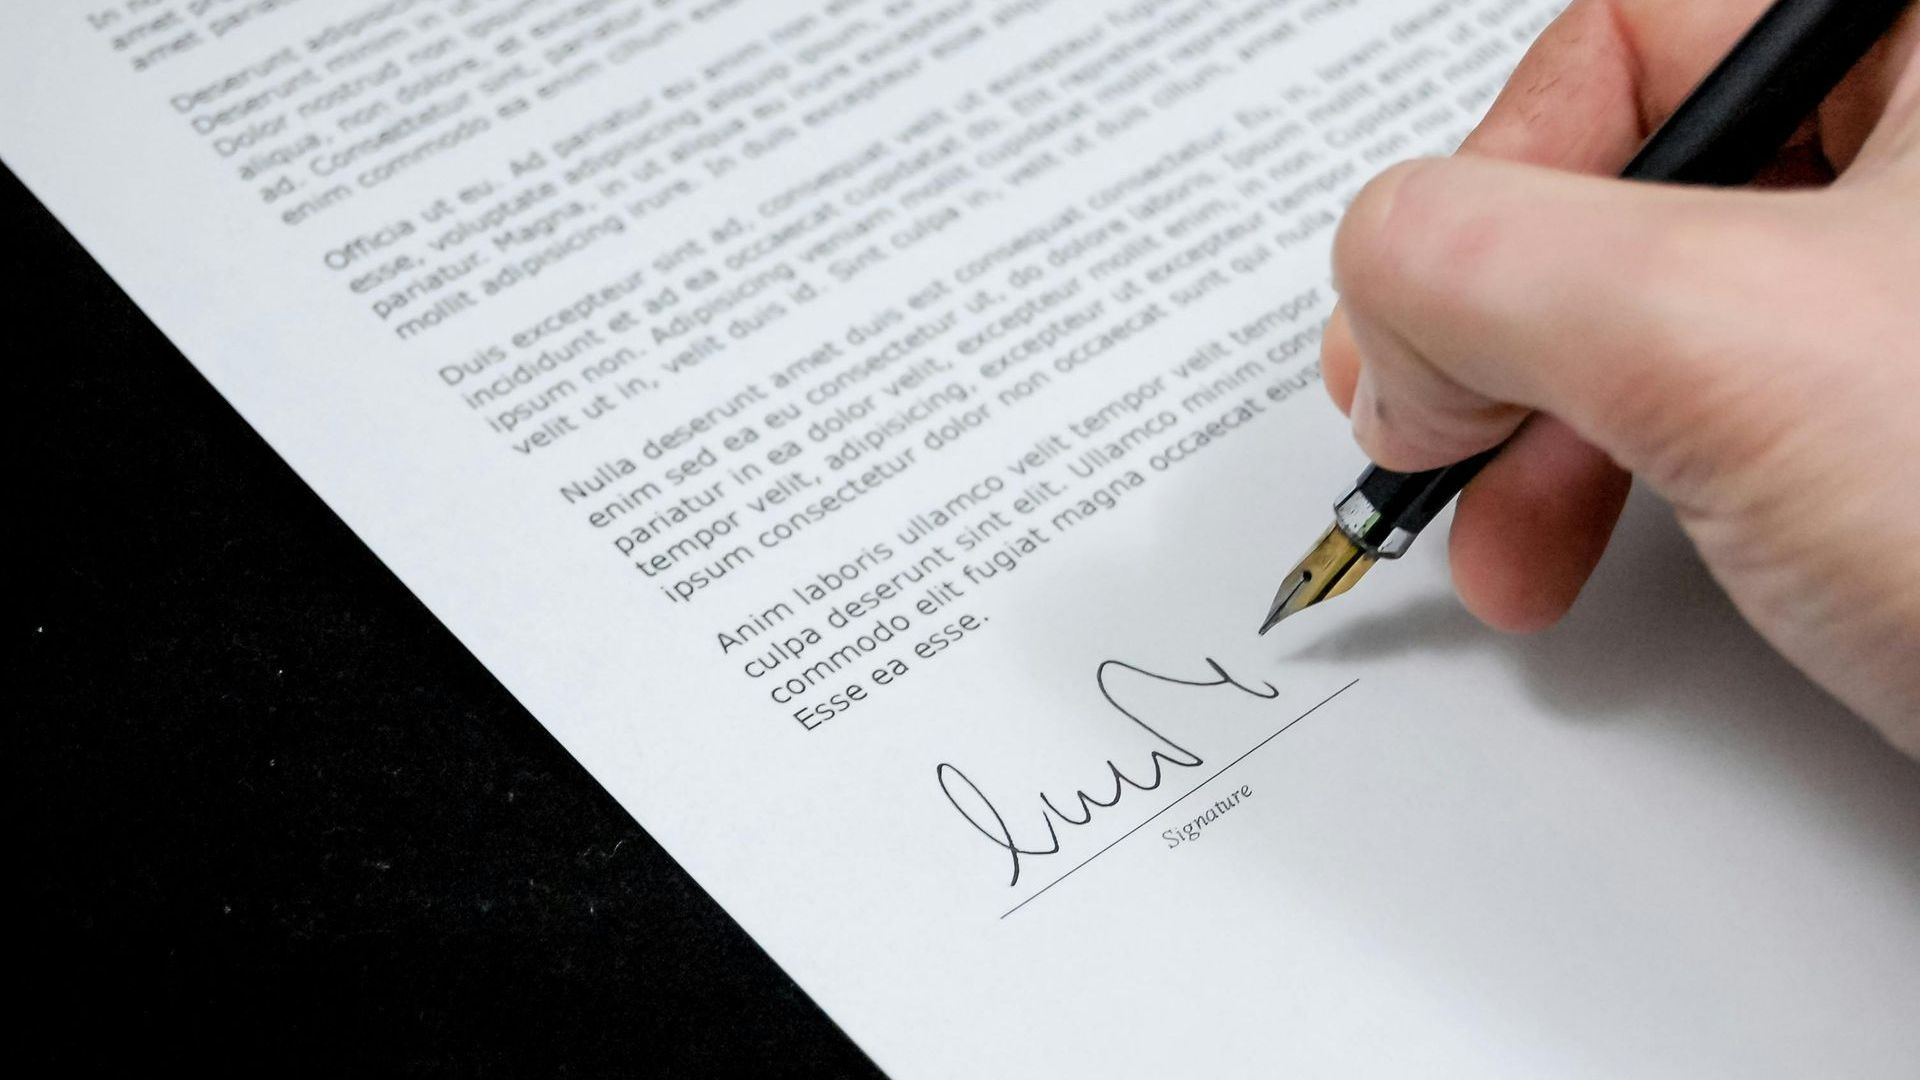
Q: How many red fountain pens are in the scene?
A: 0